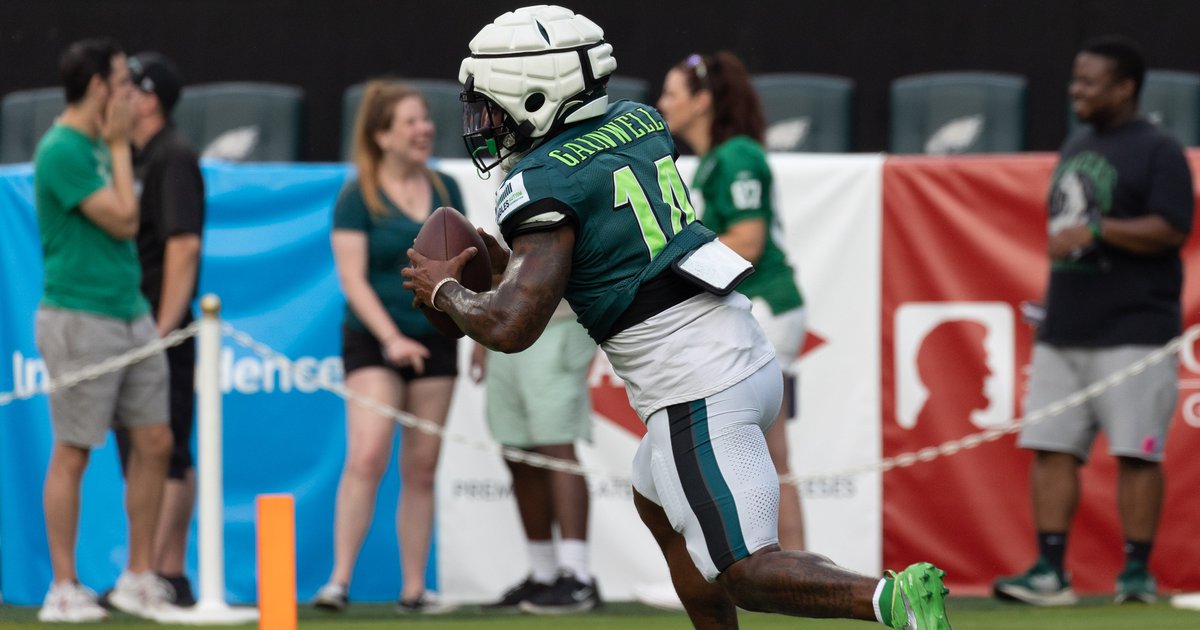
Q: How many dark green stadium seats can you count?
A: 7